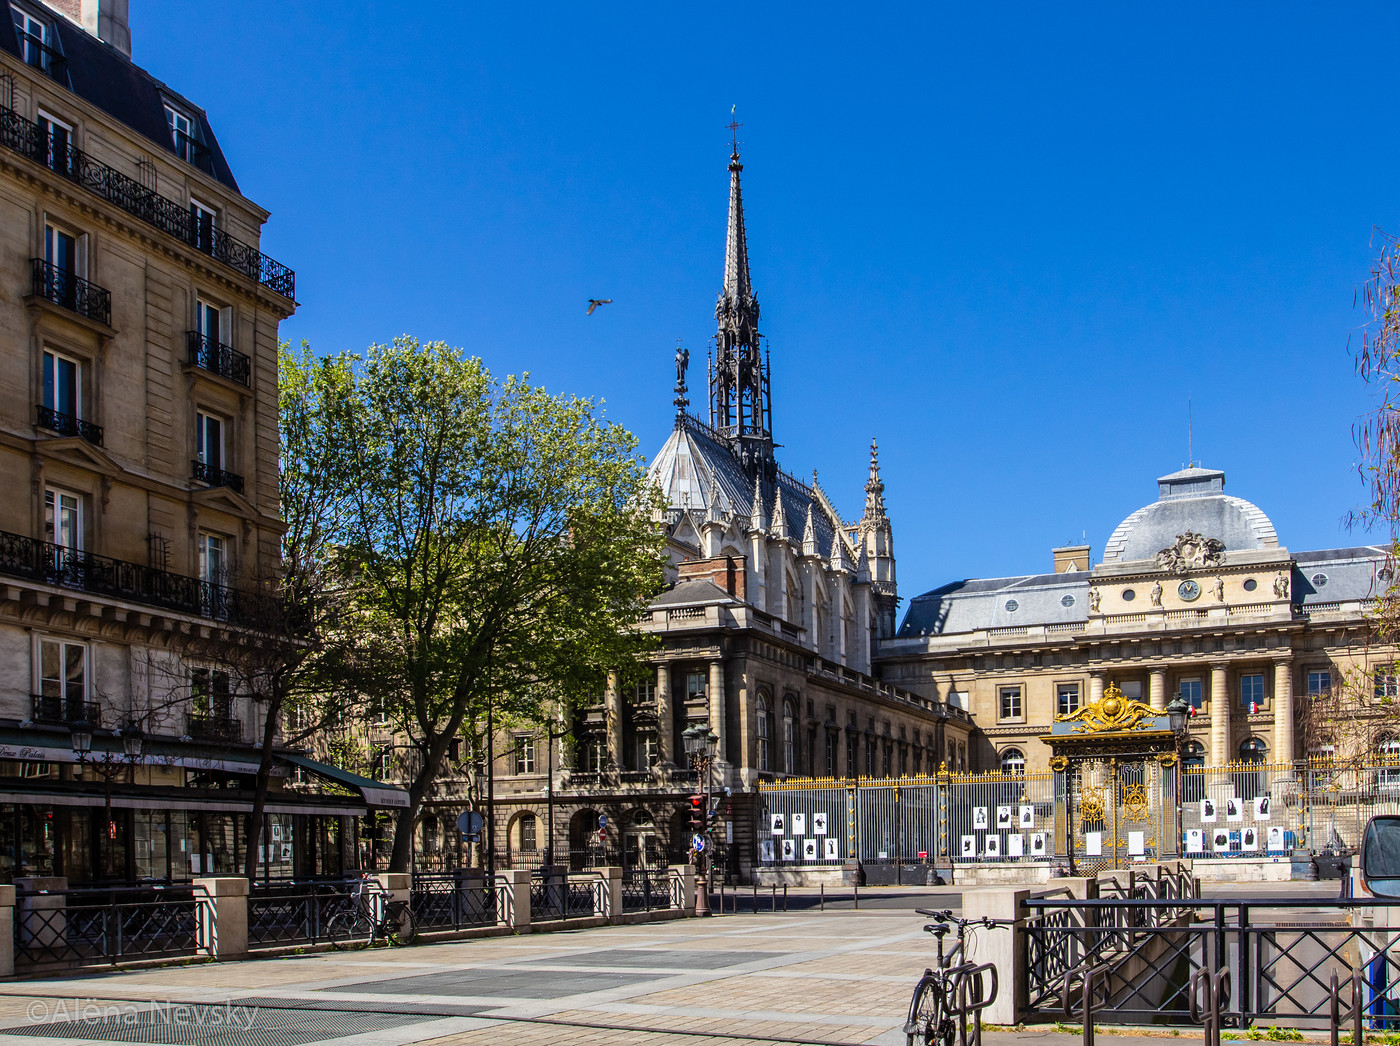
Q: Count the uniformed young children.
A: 0